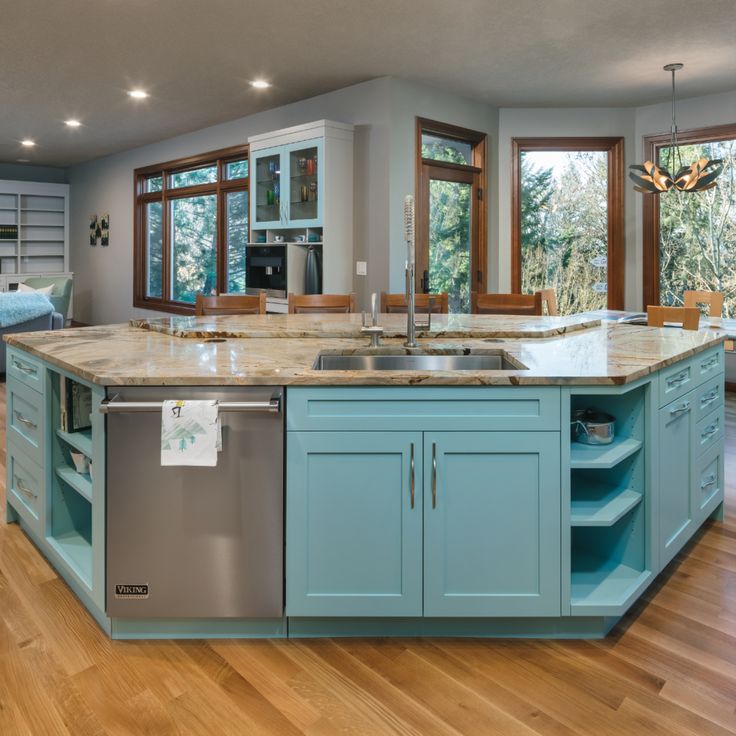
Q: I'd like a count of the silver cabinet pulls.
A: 13